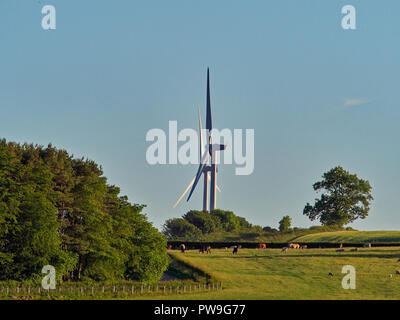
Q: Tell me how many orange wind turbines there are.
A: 0